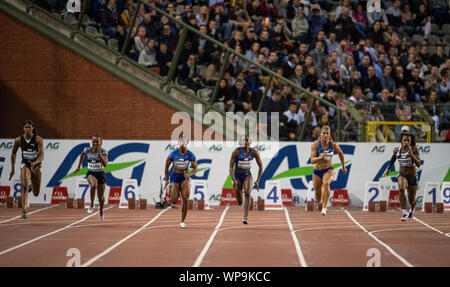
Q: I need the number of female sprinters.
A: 6